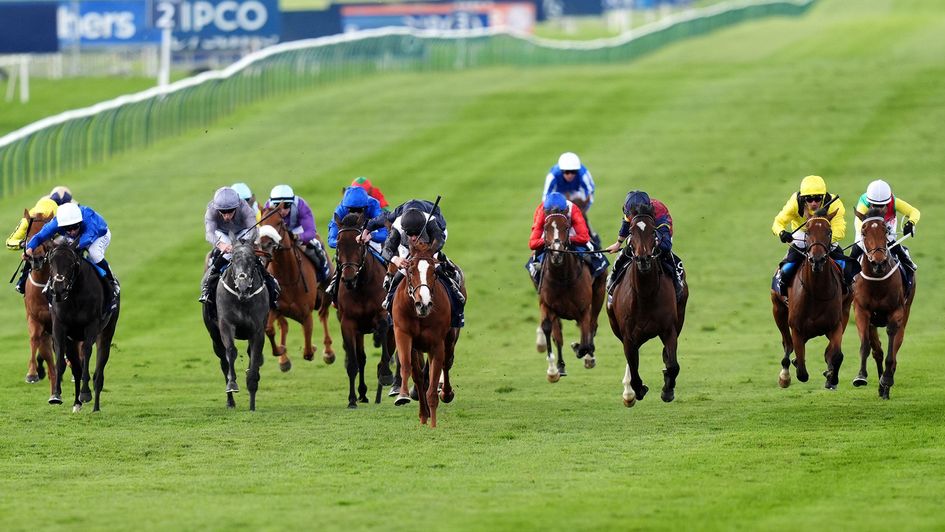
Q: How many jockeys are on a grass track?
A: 14